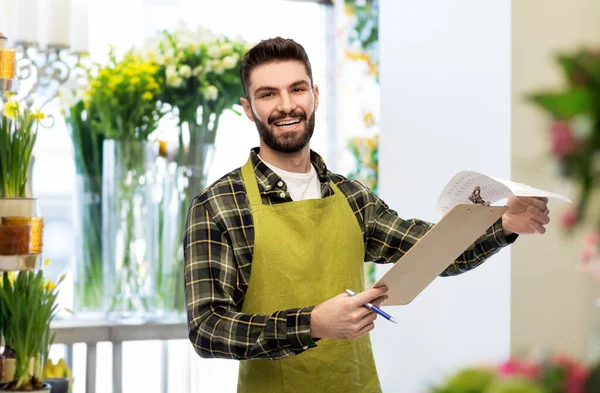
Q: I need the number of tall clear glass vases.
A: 3